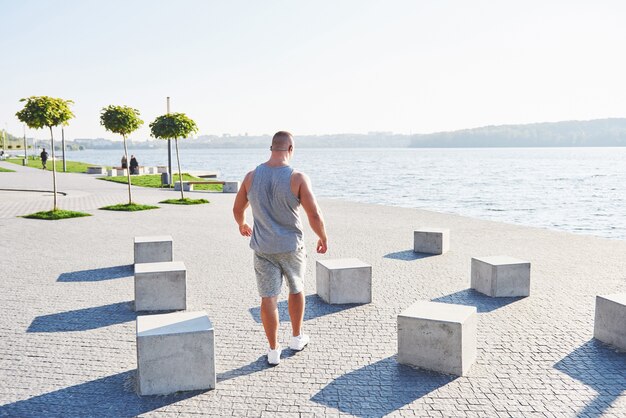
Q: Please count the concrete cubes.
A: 8